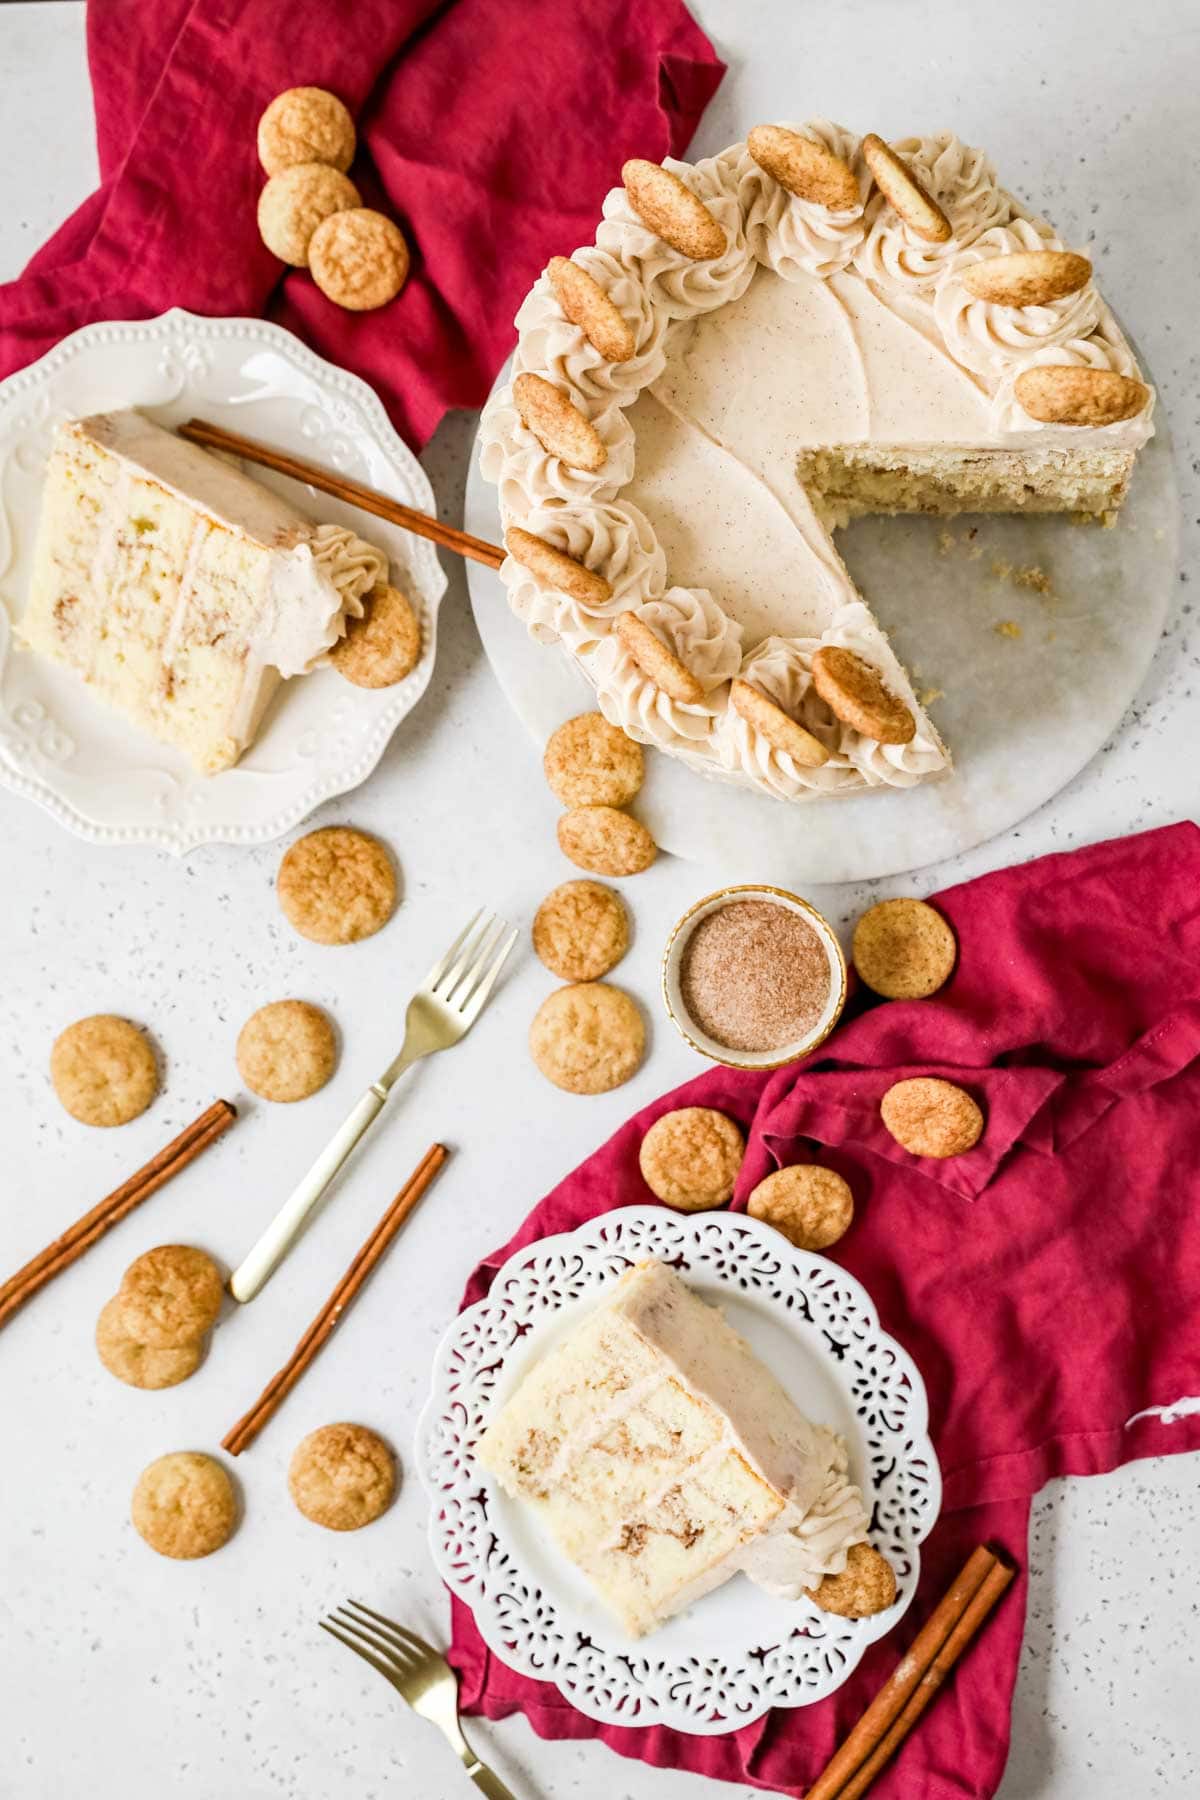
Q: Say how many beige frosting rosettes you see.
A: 13